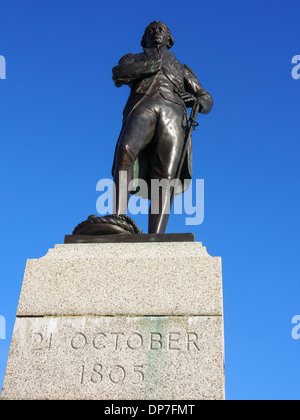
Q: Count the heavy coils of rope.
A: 1